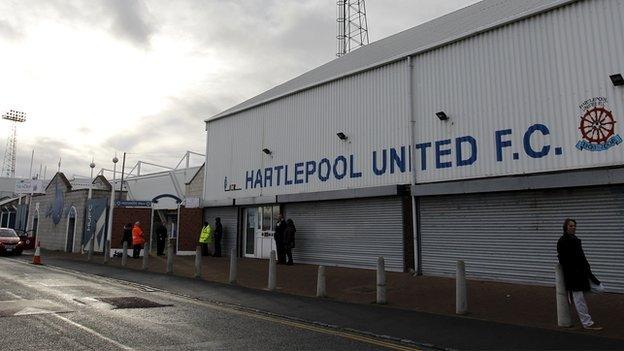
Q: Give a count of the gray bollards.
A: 12